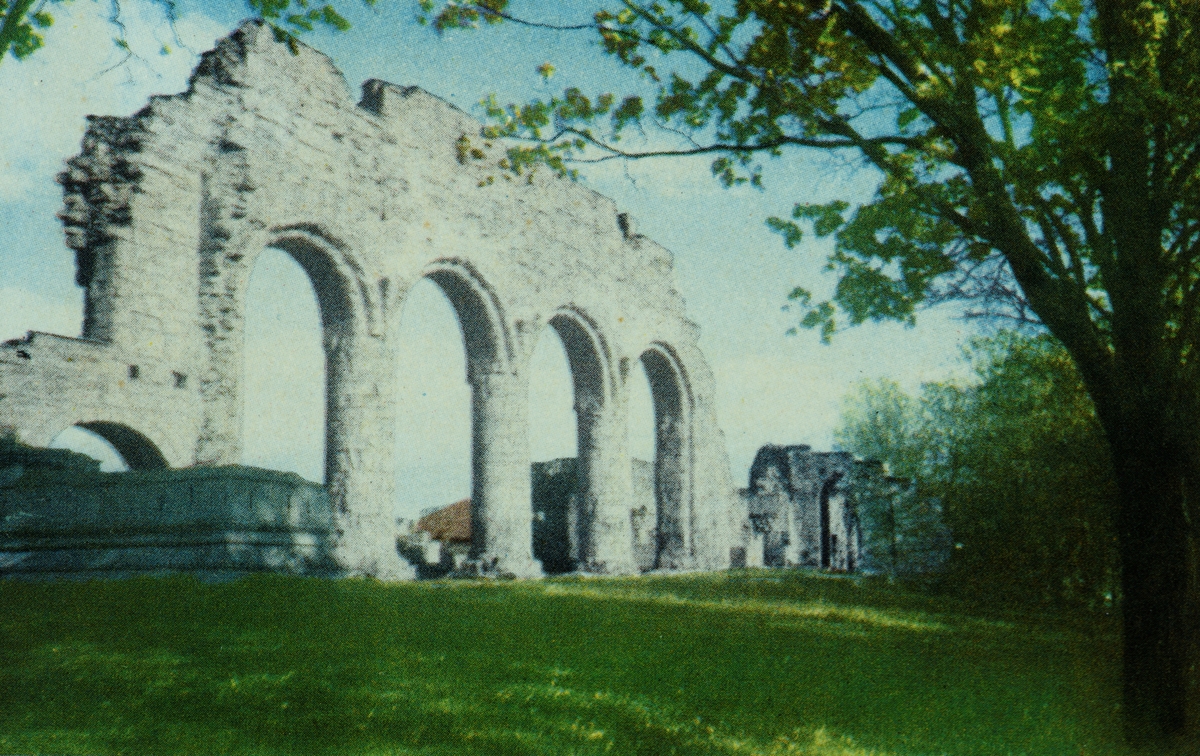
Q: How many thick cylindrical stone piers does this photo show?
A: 3